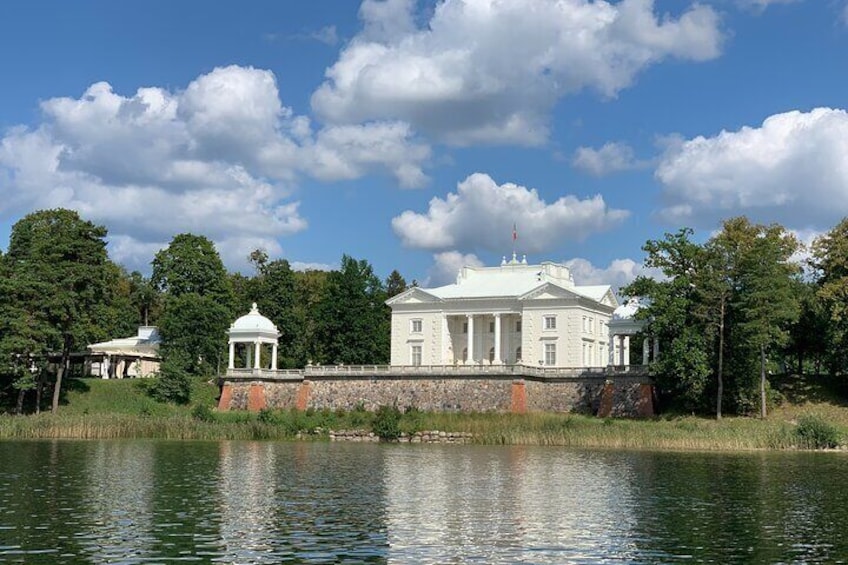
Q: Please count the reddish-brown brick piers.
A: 6